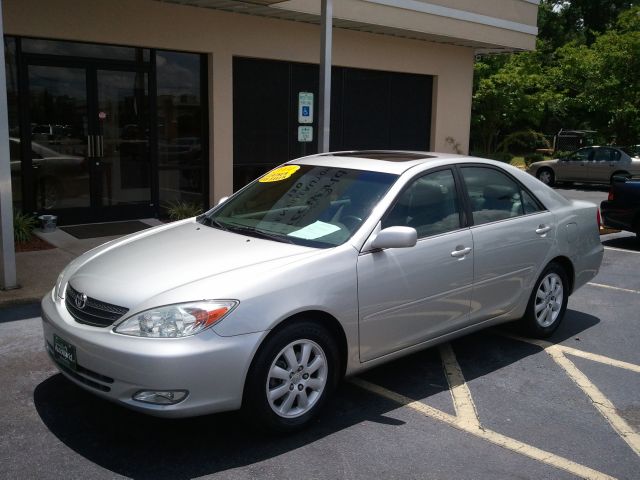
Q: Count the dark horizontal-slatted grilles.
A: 2